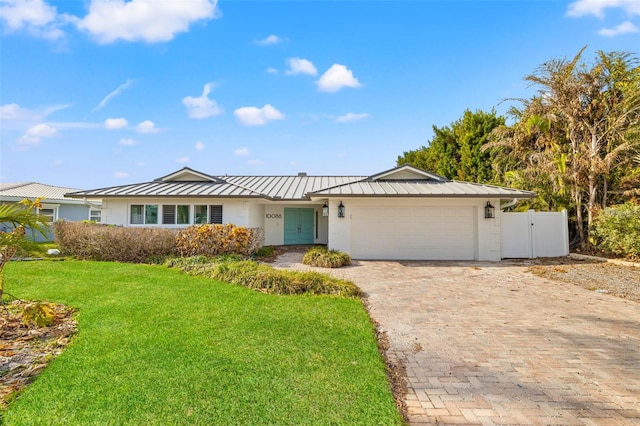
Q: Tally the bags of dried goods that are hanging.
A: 0